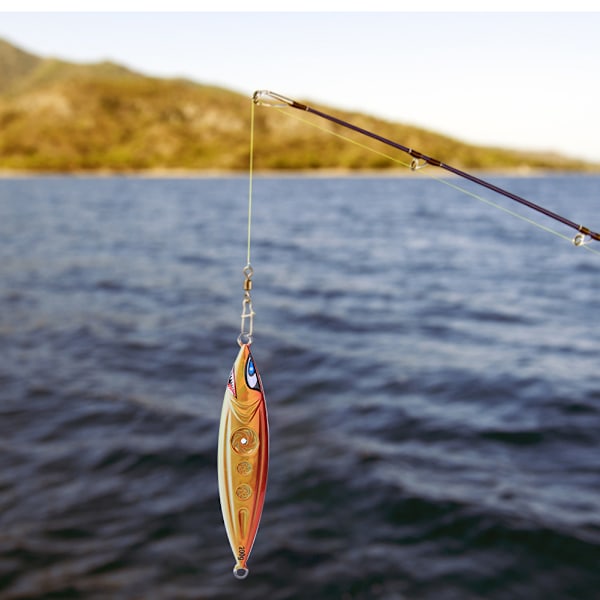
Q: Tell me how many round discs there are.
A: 3